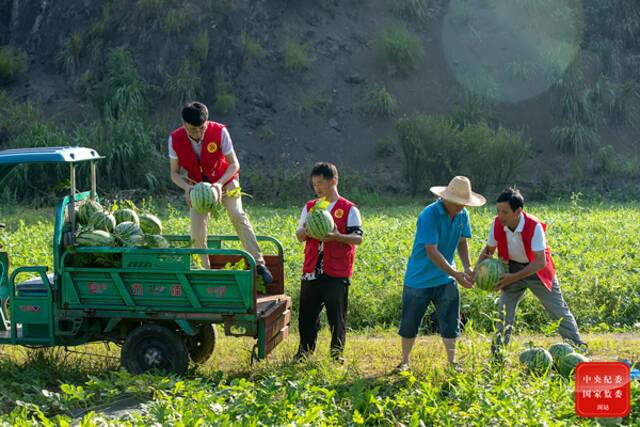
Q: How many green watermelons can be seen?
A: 13